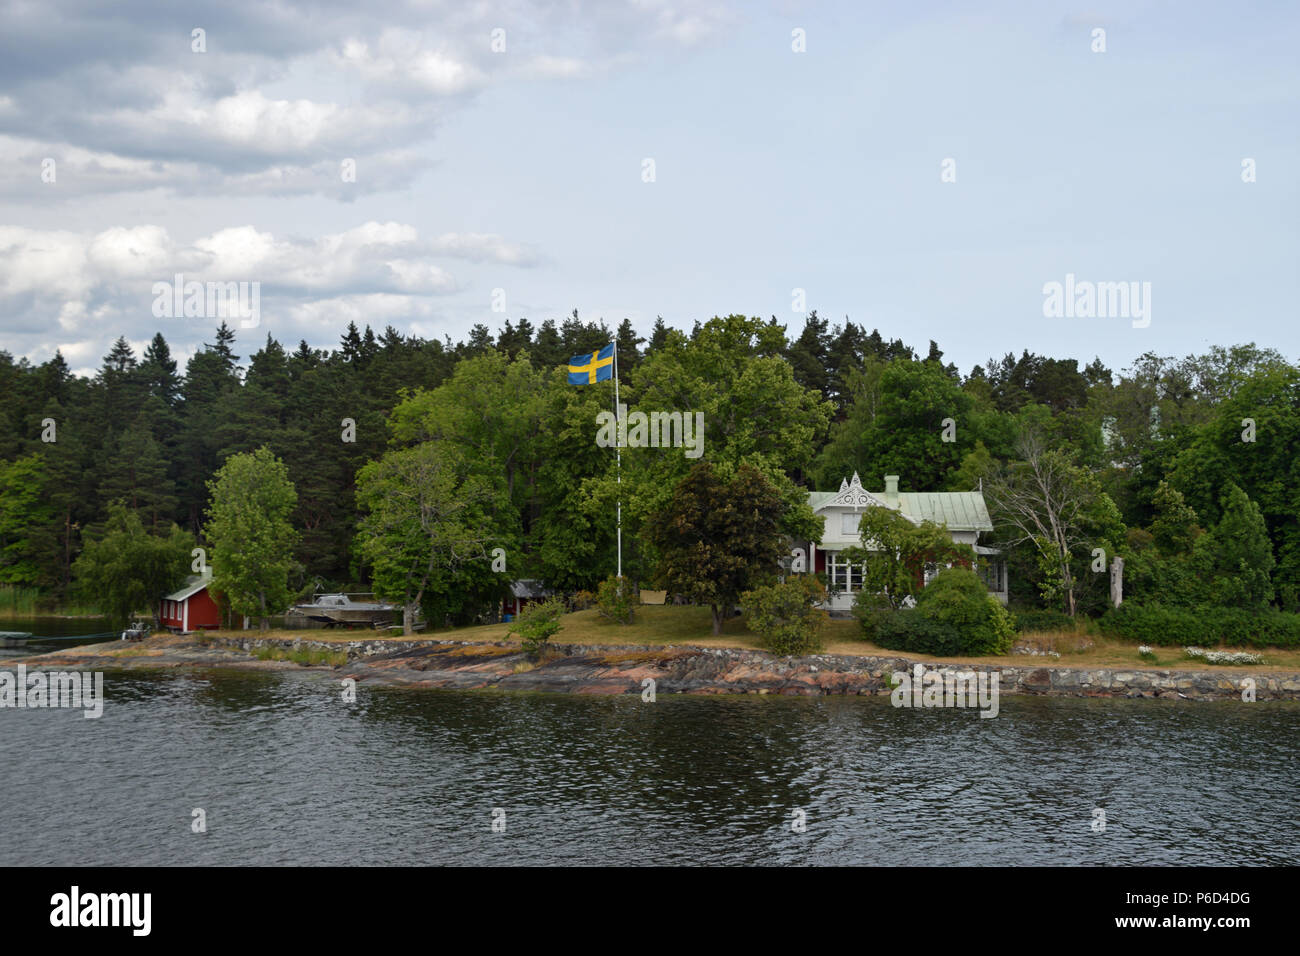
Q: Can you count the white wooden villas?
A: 1